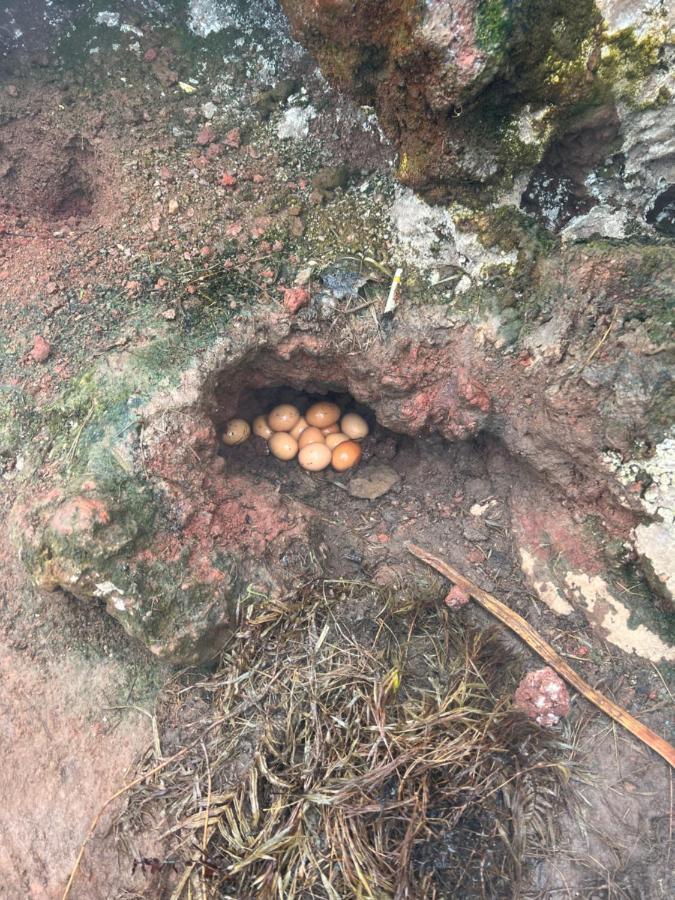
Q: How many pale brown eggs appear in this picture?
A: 12